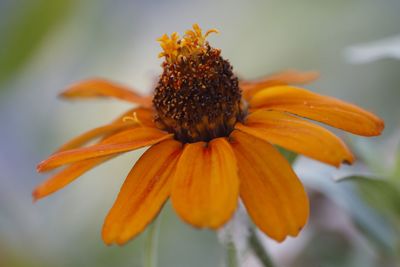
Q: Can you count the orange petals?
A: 10